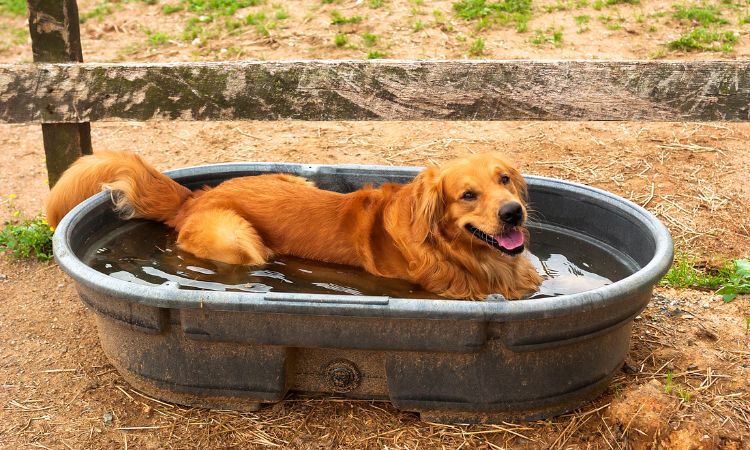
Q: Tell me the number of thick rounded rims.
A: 1